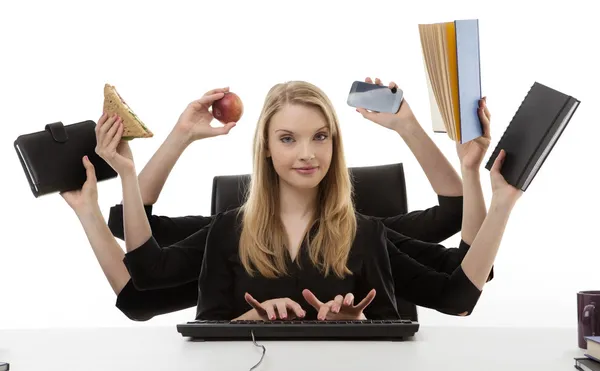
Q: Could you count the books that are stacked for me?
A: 2